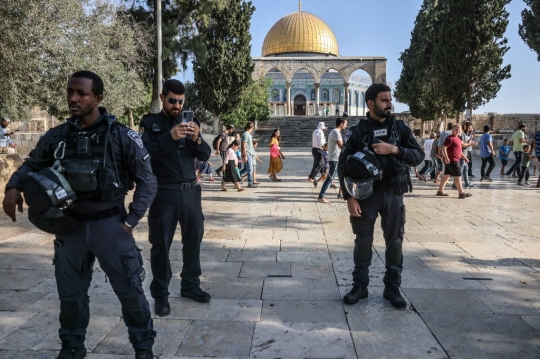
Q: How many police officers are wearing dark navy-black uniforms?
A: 3